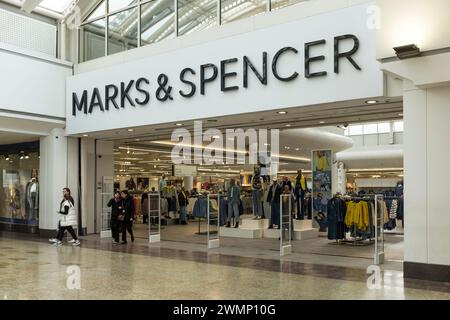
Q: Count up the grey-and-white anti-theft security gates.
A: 5